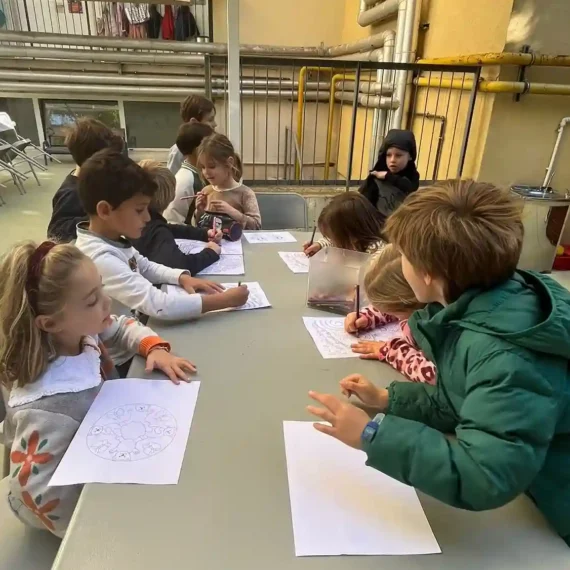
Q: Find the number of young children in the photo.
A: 11